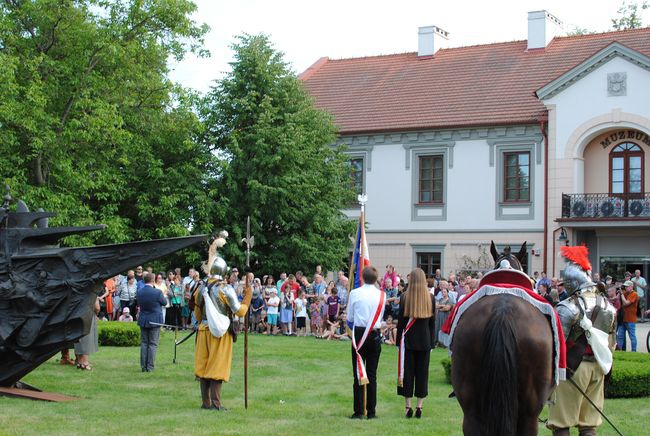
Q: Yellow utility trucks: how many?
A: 0